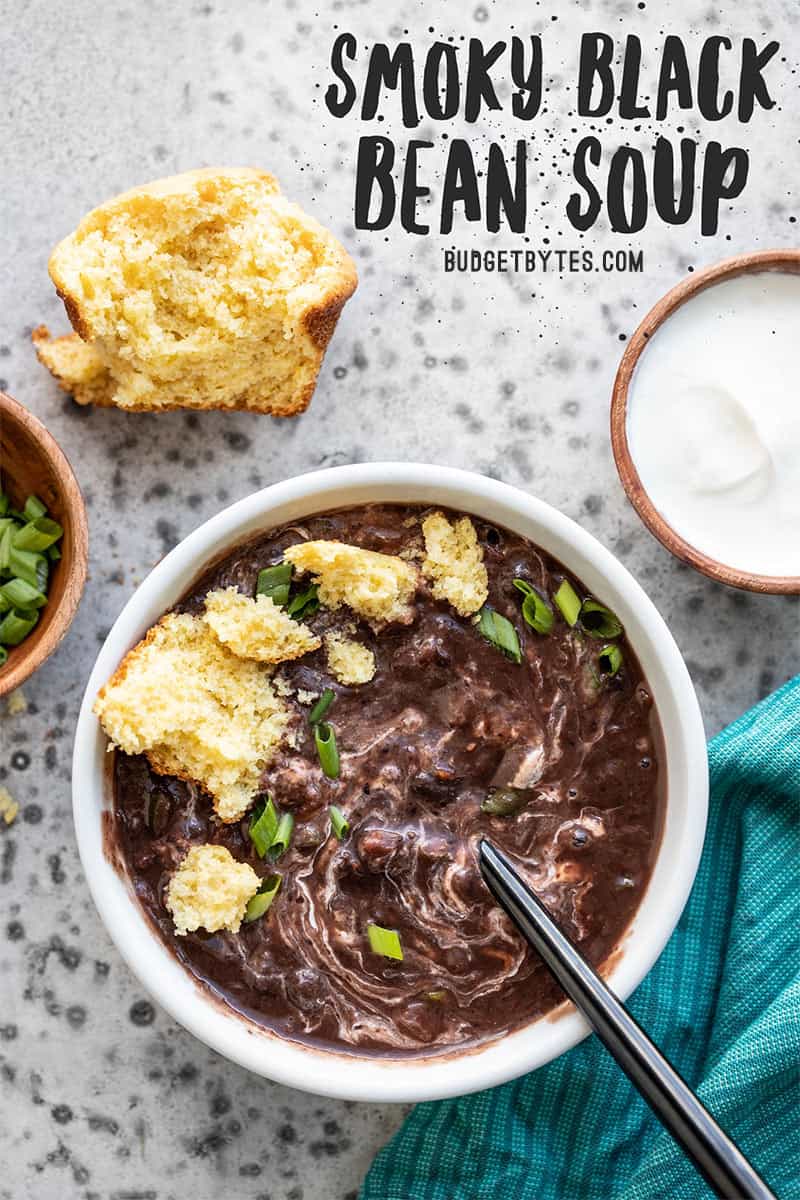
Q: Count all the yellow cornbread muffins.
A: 1